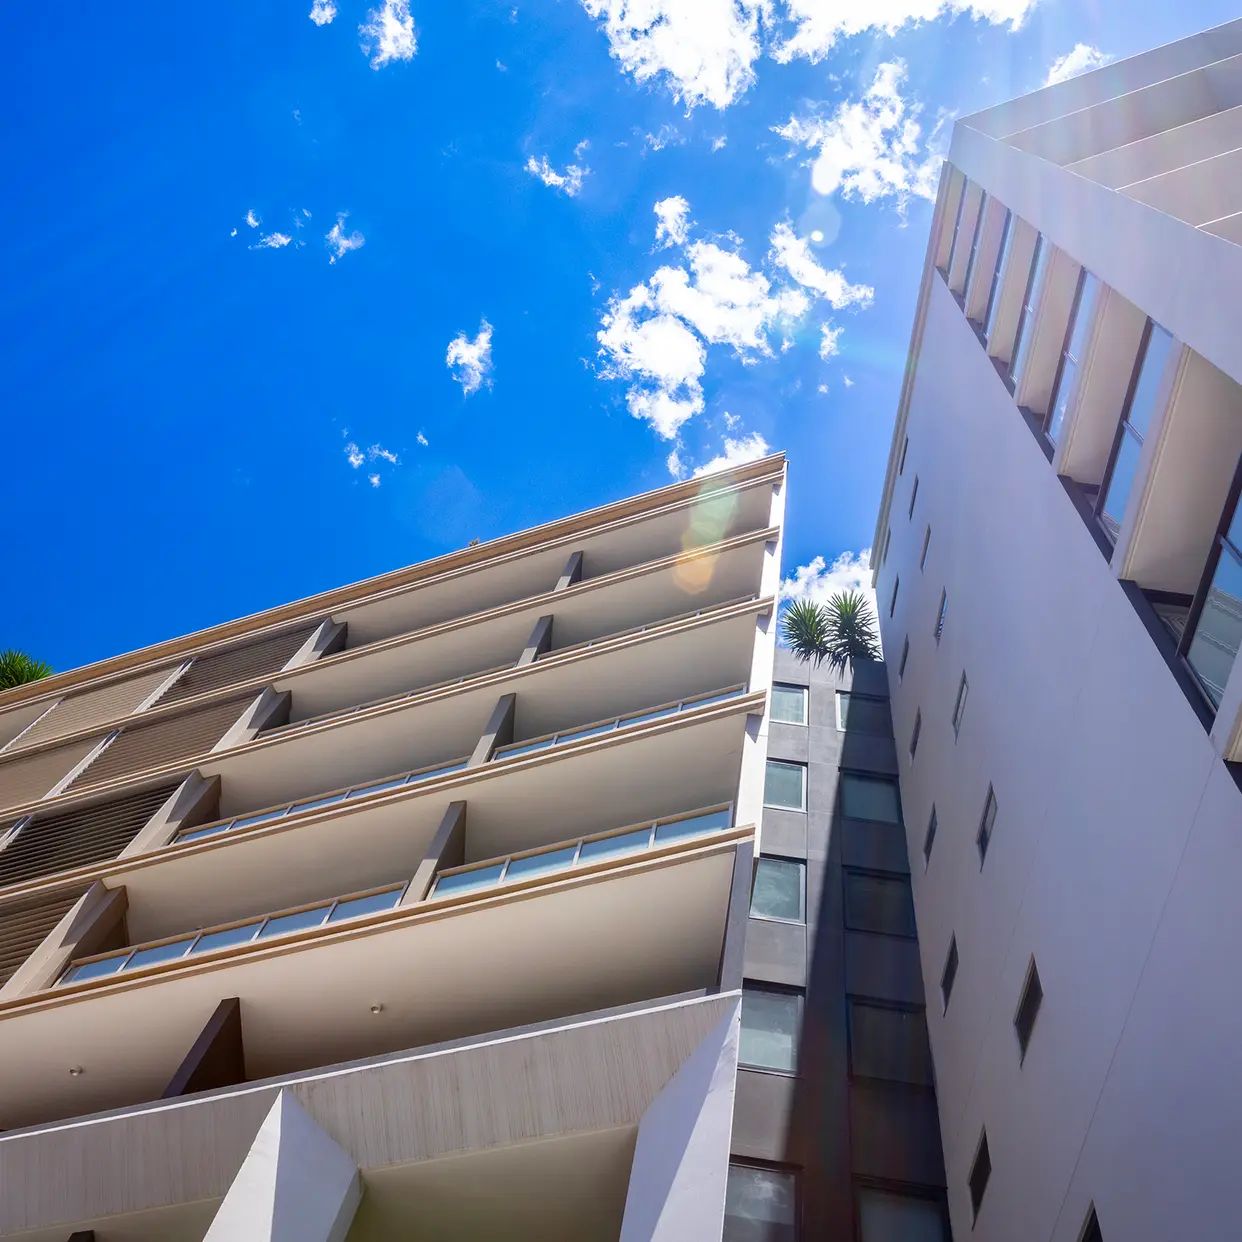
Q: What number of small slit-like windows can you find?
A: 15